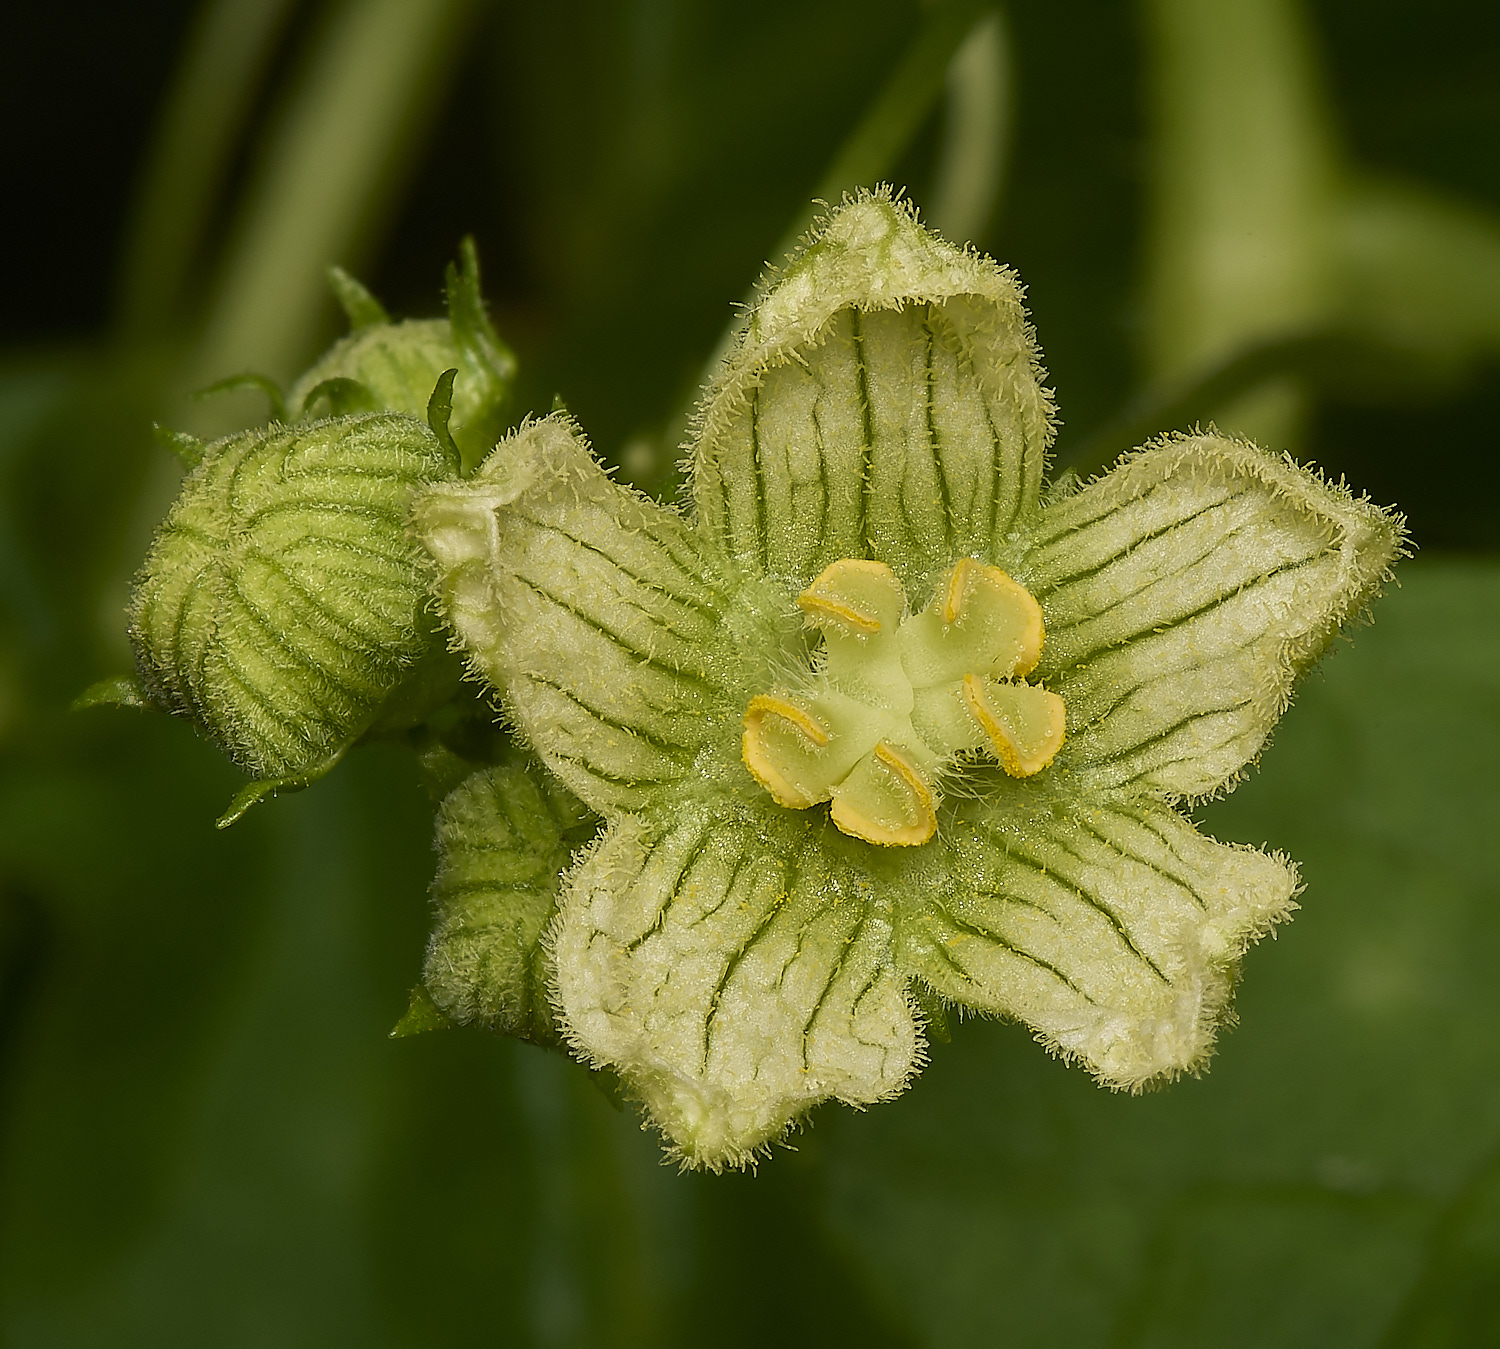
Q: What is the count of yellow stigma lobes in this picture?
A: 5